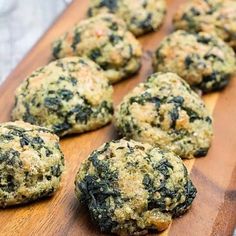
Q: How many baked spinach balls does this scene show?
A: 8